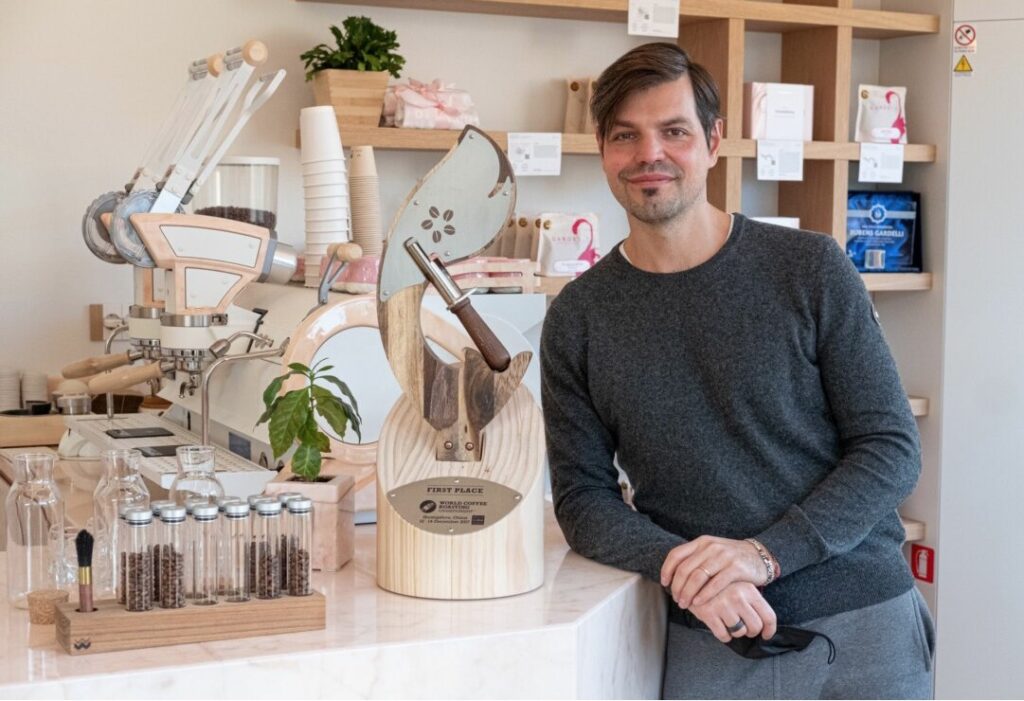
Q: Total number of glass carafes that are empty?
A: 3